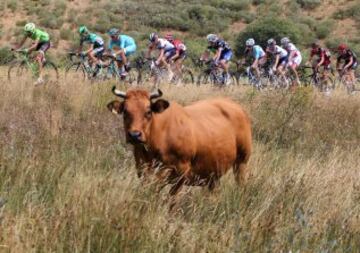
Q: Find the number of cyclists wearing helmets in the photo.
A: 11